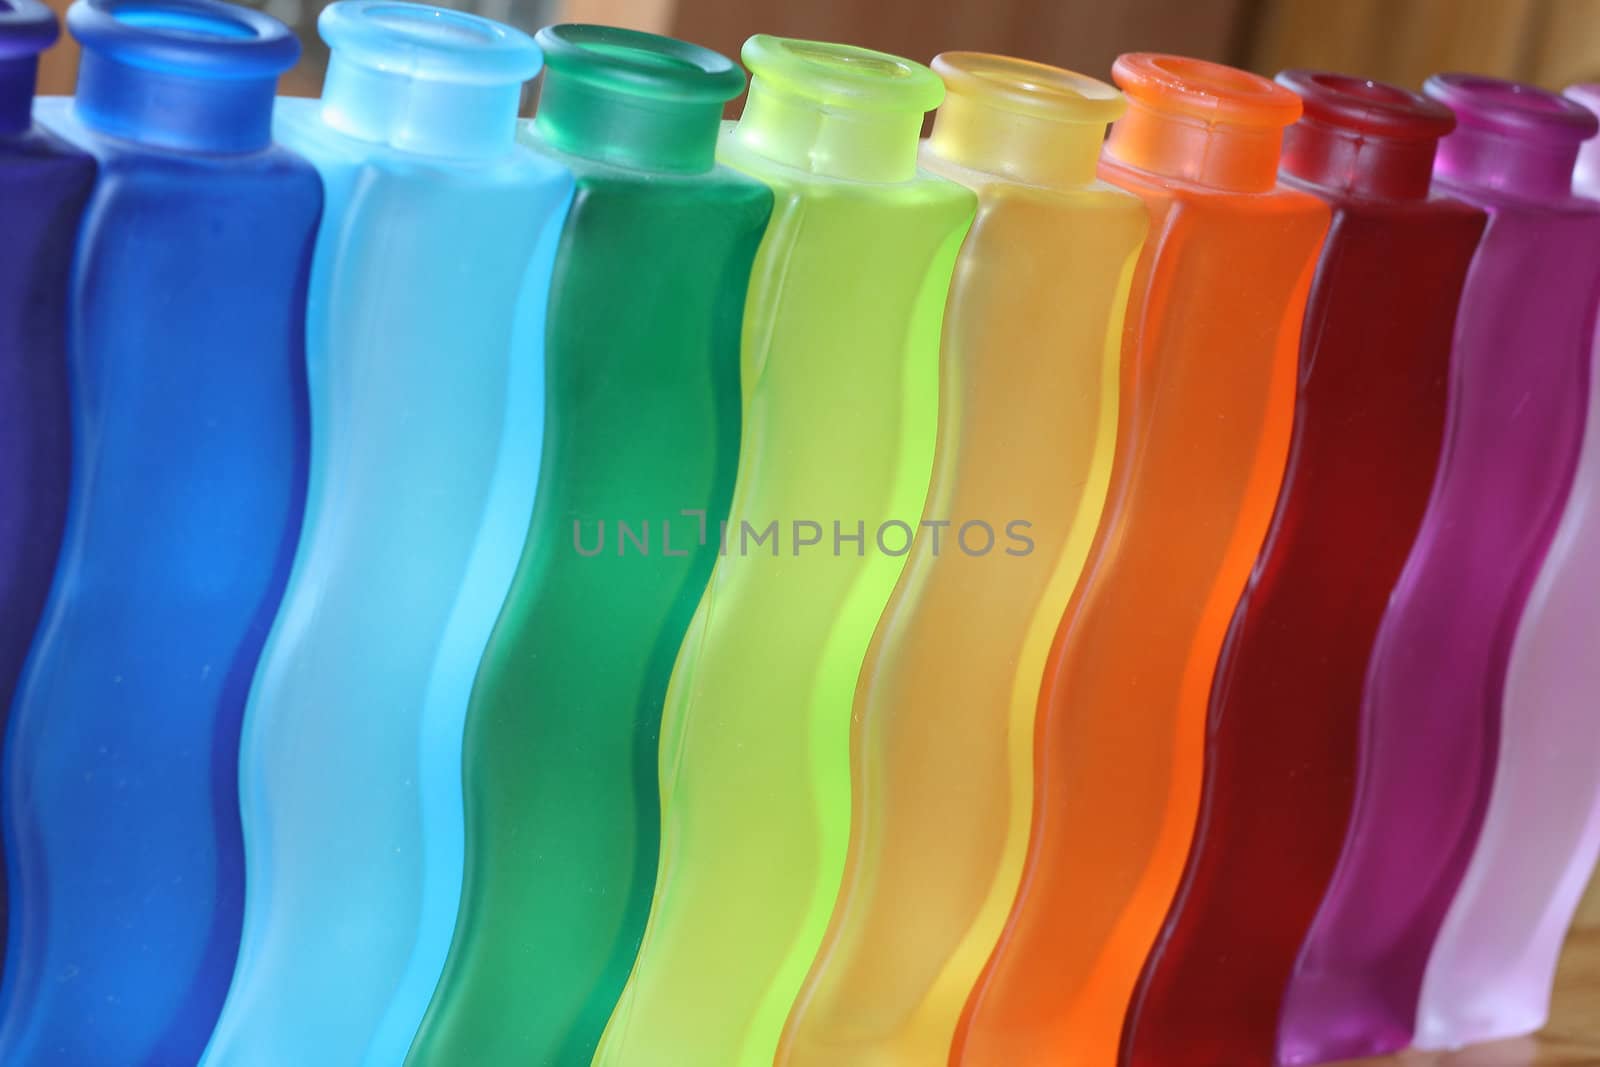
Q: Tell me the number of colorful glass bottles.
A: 10